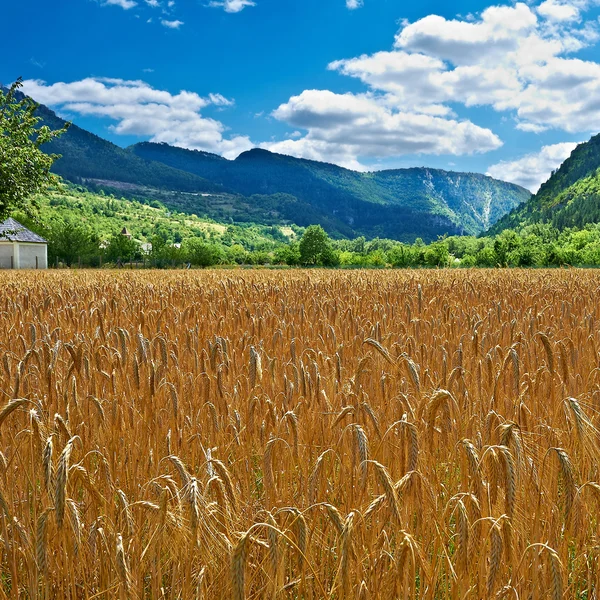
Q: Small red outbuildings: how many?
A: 0